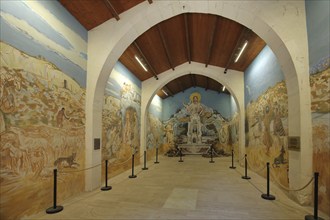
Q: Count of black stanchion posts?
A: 11